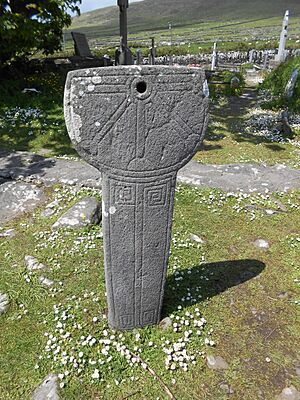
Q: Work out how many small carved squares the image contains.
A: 4